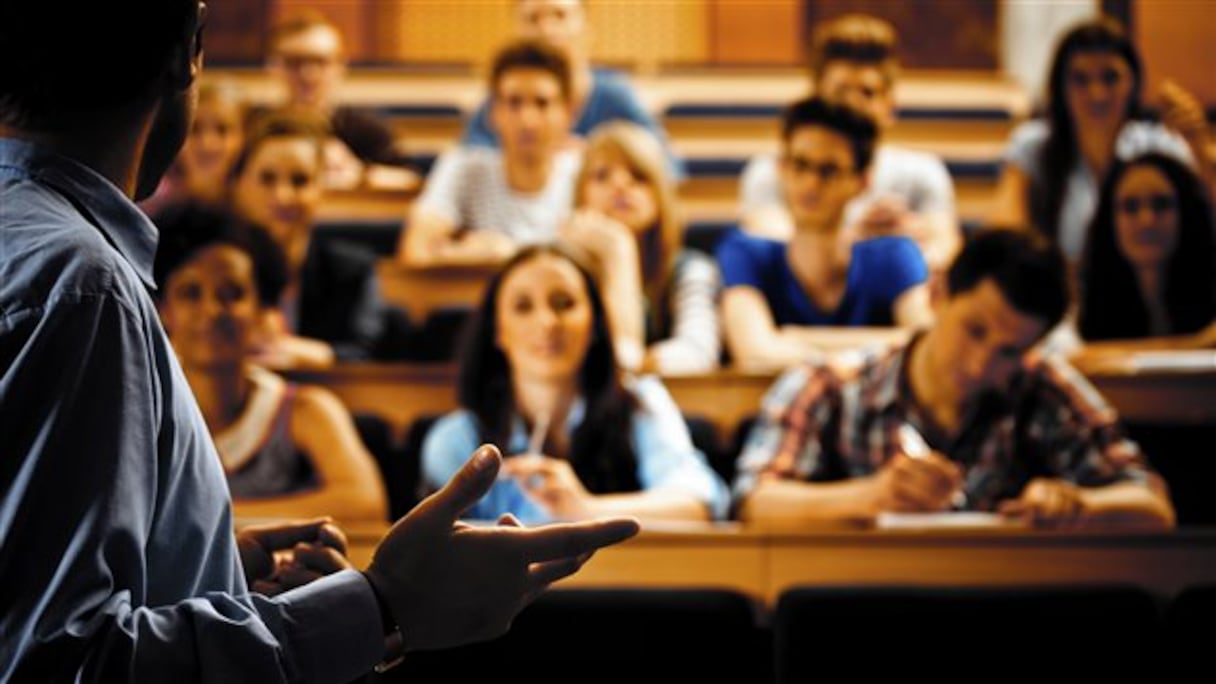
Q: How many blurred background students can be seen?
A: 13